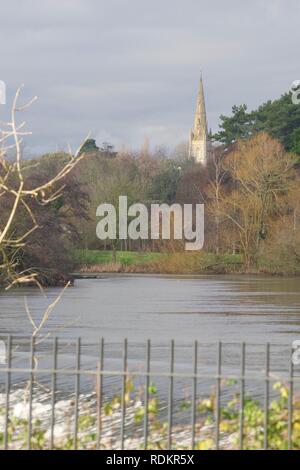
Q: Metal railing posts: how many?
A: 13